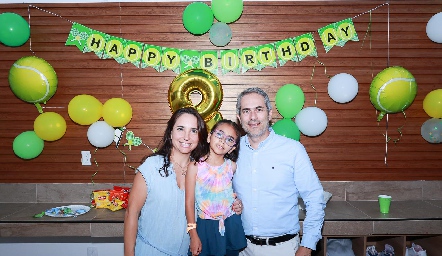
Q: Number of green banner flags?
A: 15